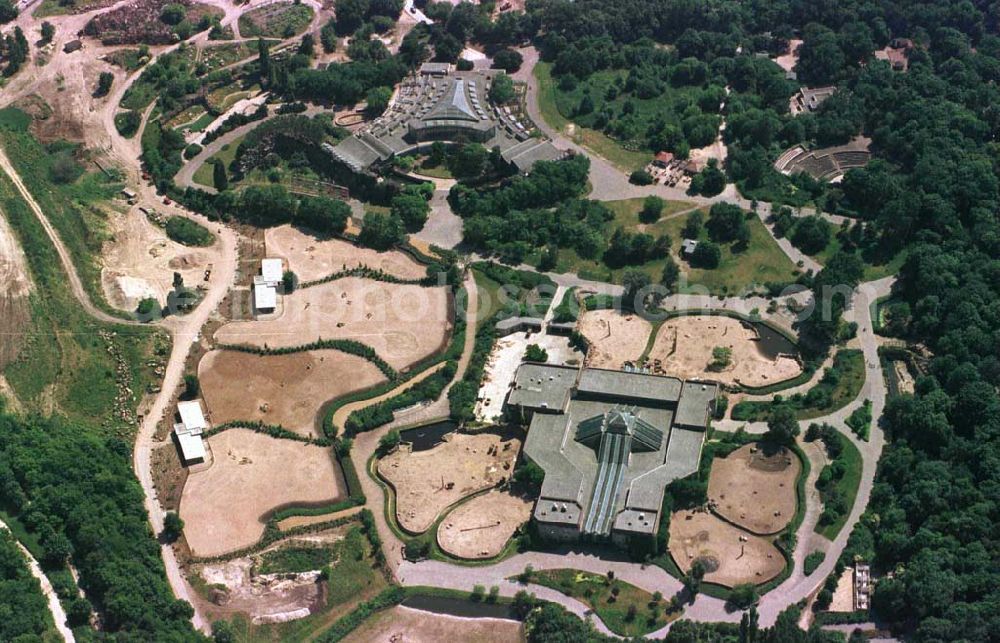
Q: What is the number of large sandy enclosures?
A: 11